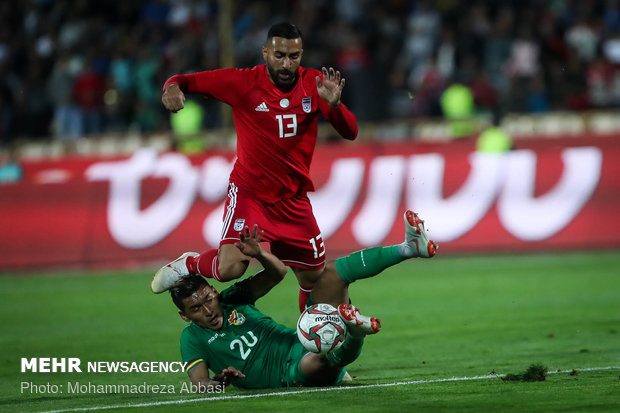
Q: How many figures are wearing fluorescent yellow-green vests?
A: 3